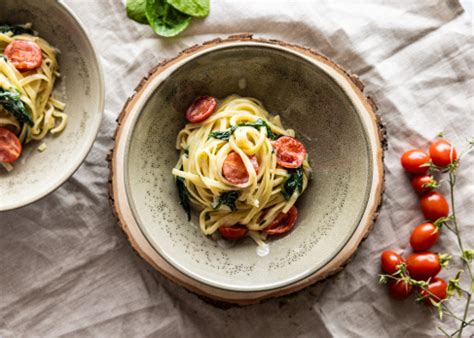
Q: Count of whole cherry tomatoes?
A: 9